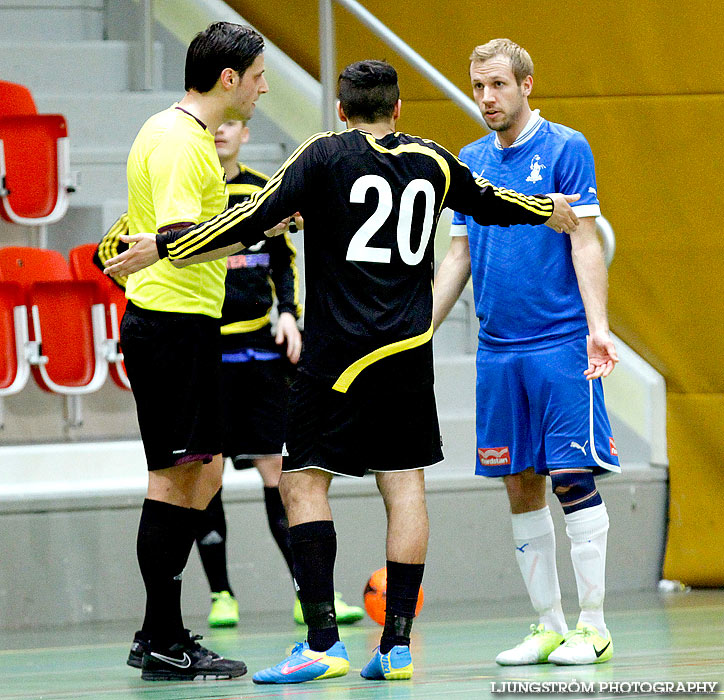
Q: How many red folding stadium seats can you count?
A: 4